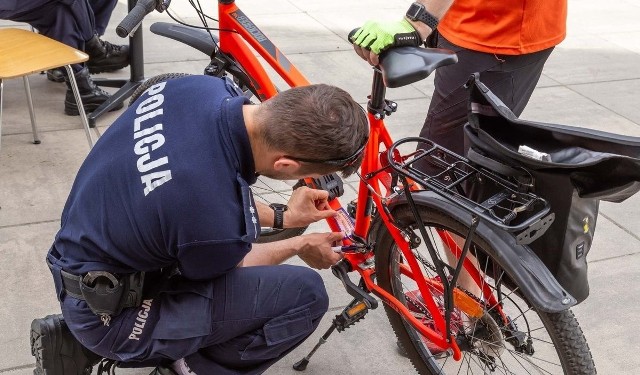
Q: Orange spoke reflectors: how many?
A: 1